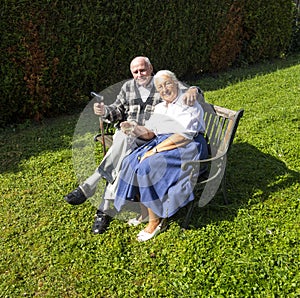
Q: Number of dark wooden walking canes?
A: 1